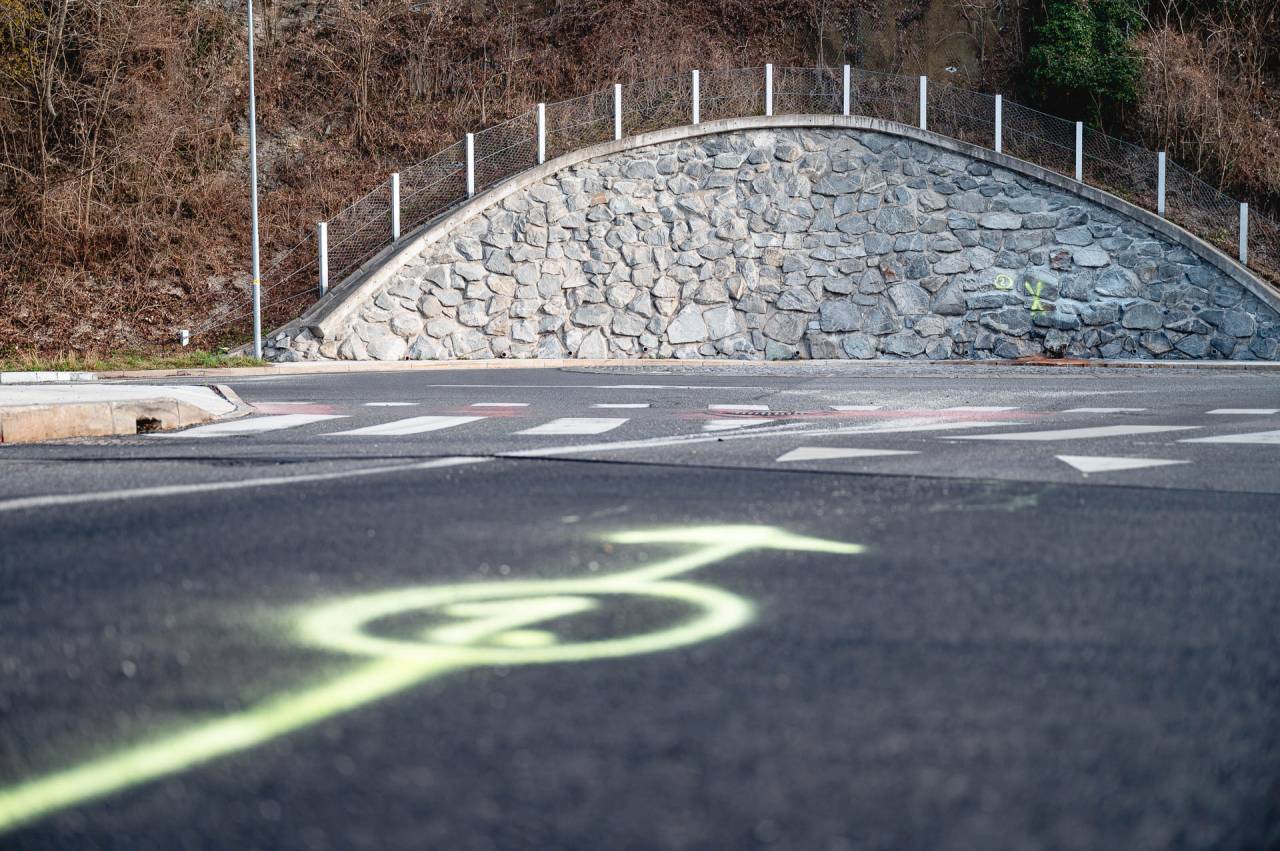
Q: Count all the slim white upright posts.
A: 13